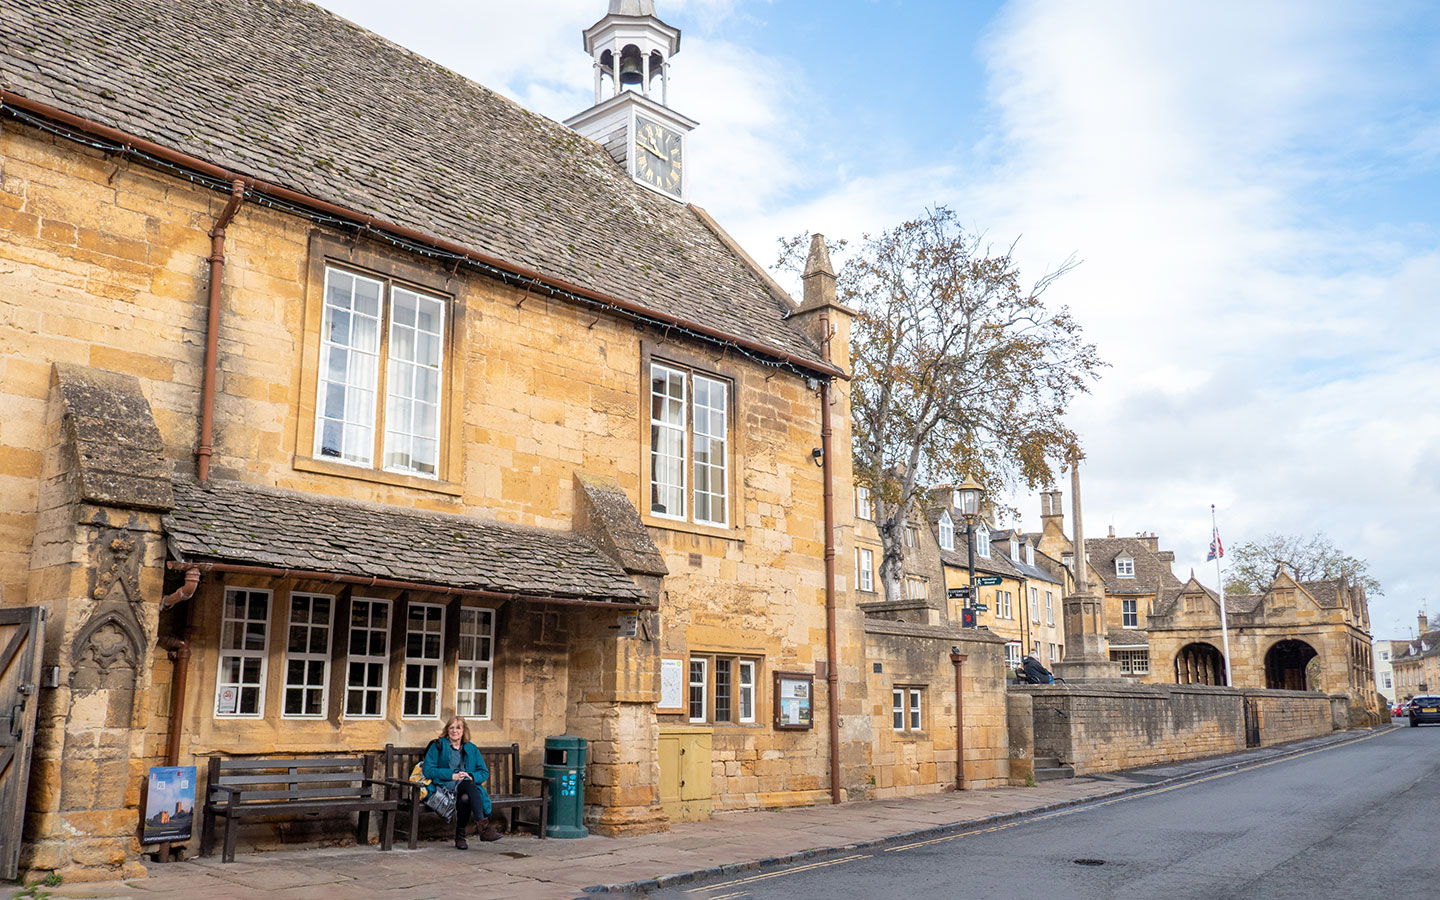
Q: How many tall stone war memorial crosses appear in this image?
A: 1